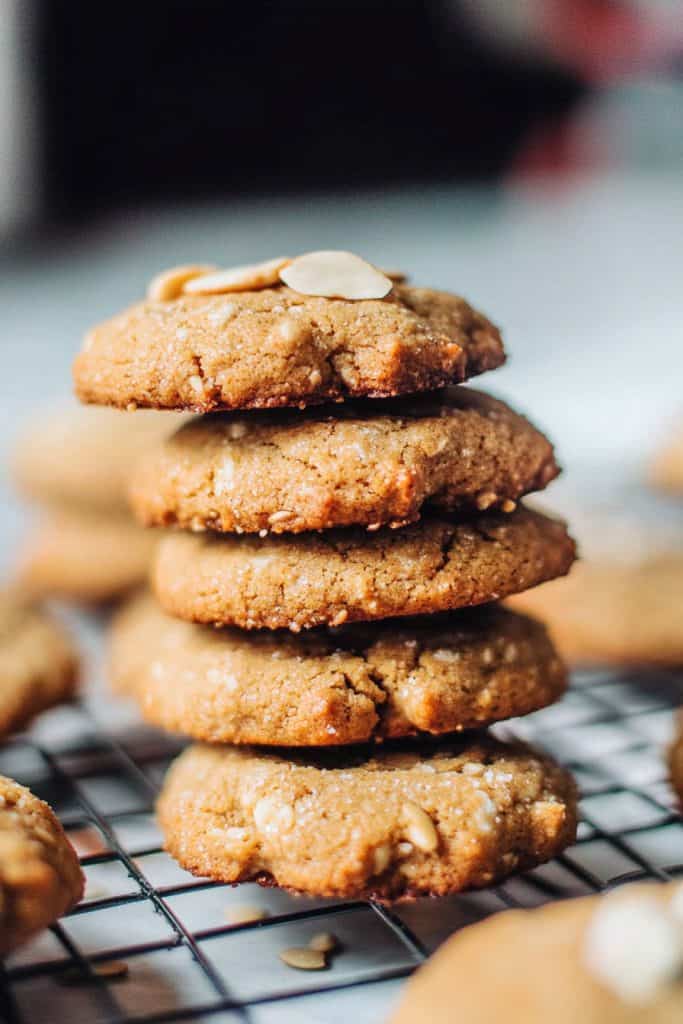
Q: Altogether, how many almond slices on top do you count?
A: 3